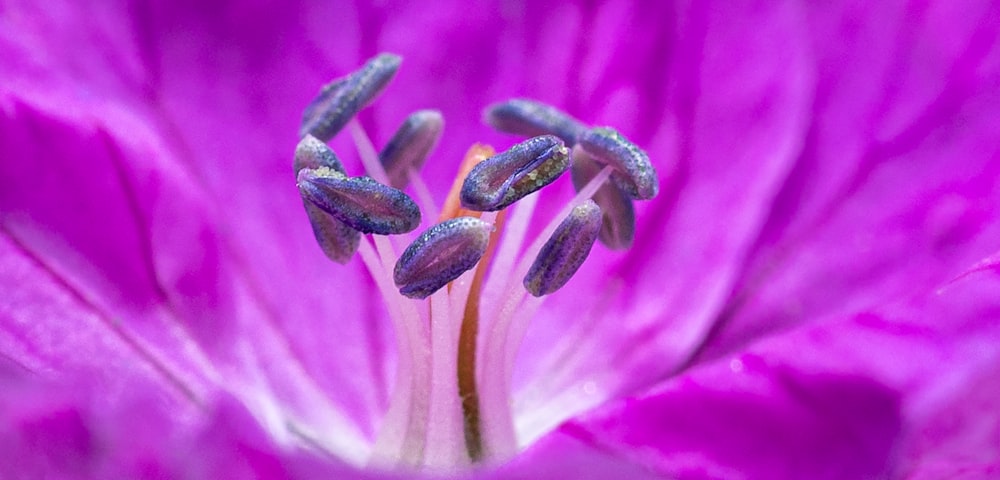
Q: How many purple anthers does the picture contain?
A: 10